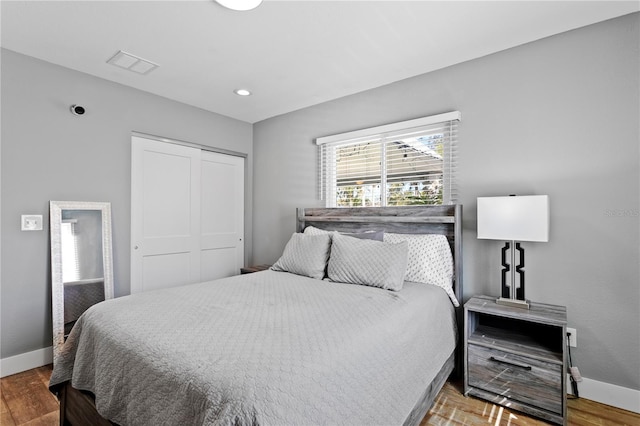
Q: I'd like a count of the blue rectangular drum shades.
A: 0